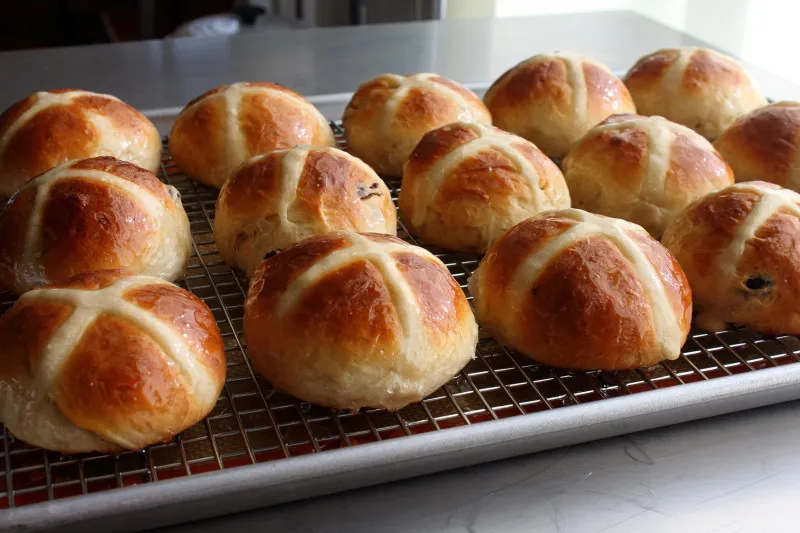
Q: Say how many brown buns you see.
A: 14